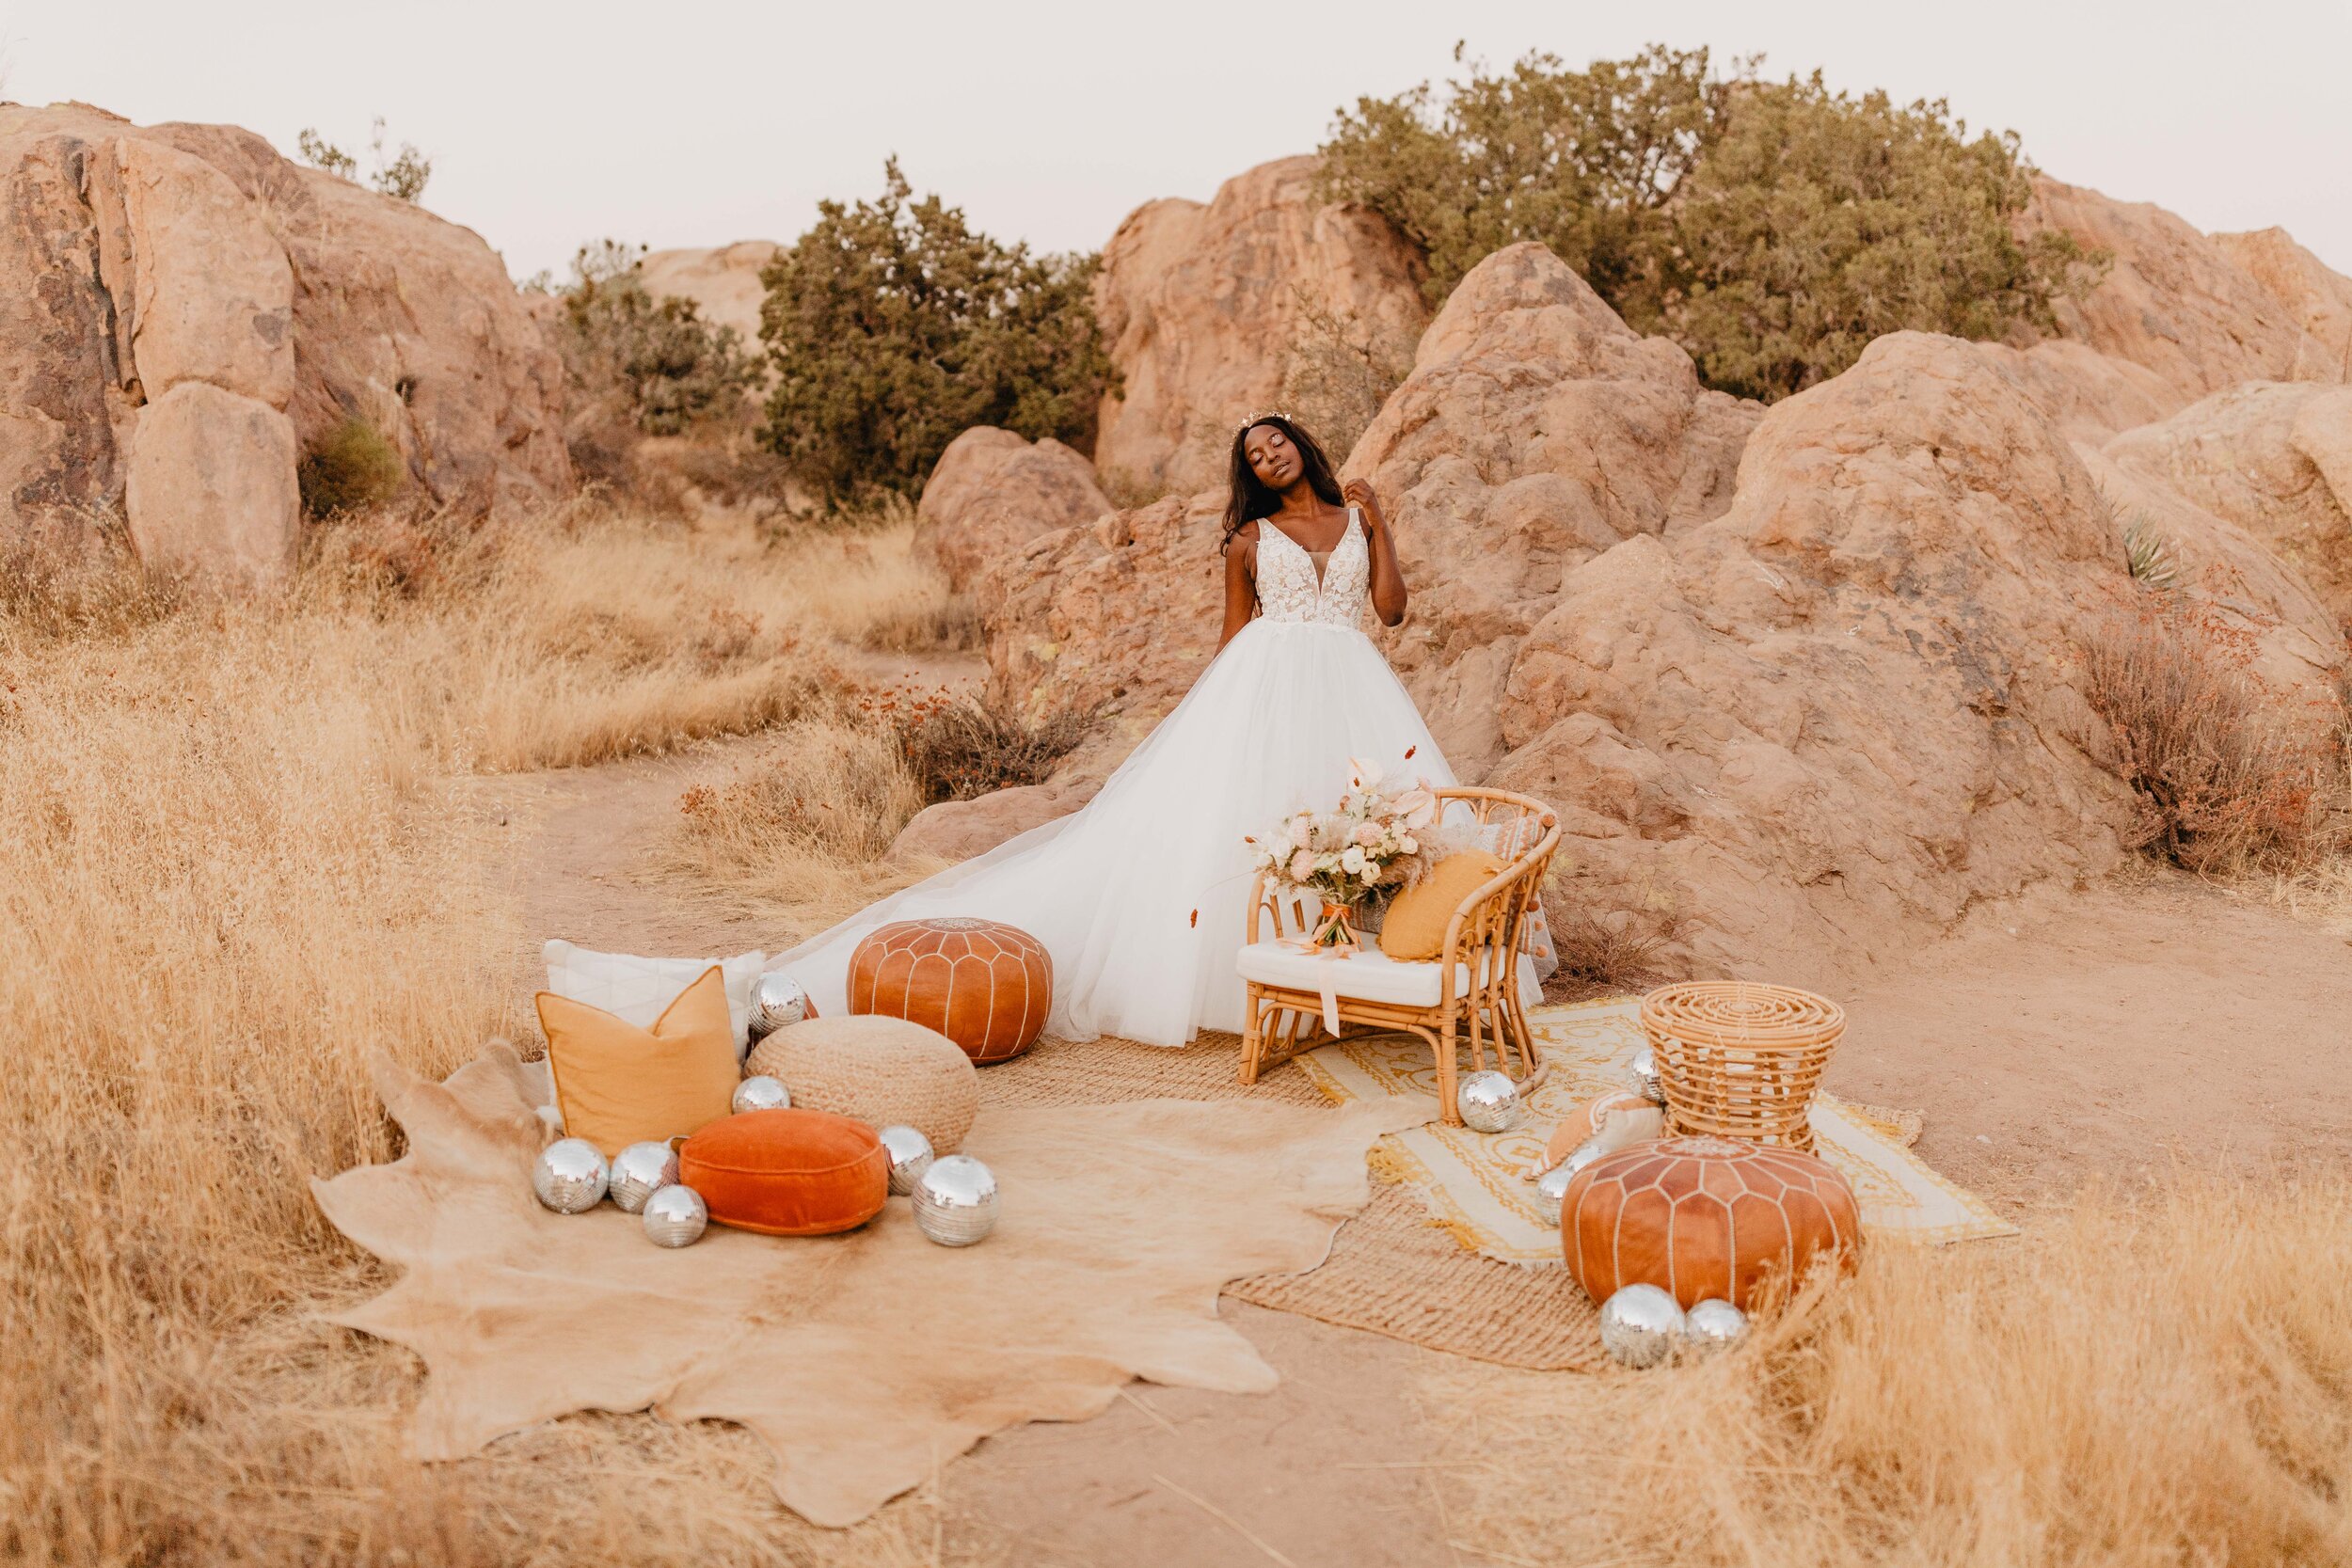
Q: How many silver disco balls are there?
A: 13